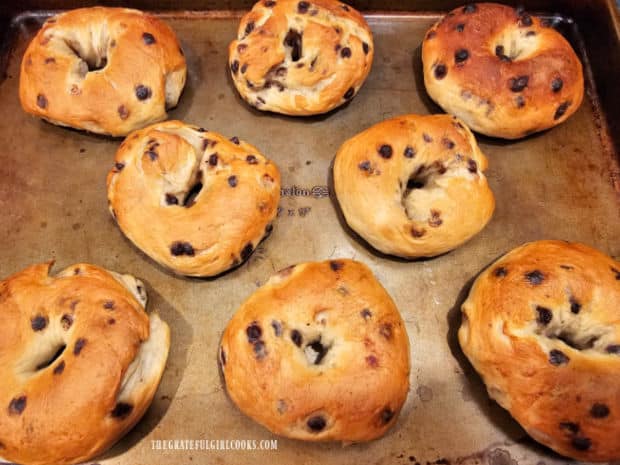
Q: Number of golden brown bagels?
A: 8